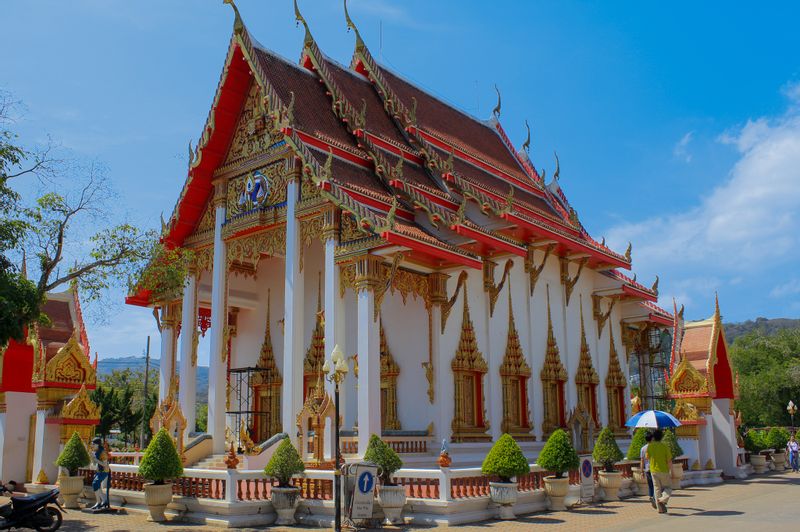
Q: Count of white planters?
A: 11